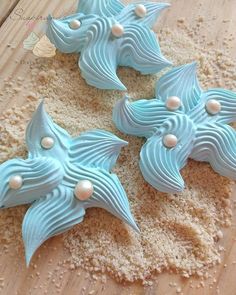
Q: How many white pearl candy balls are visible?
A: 9